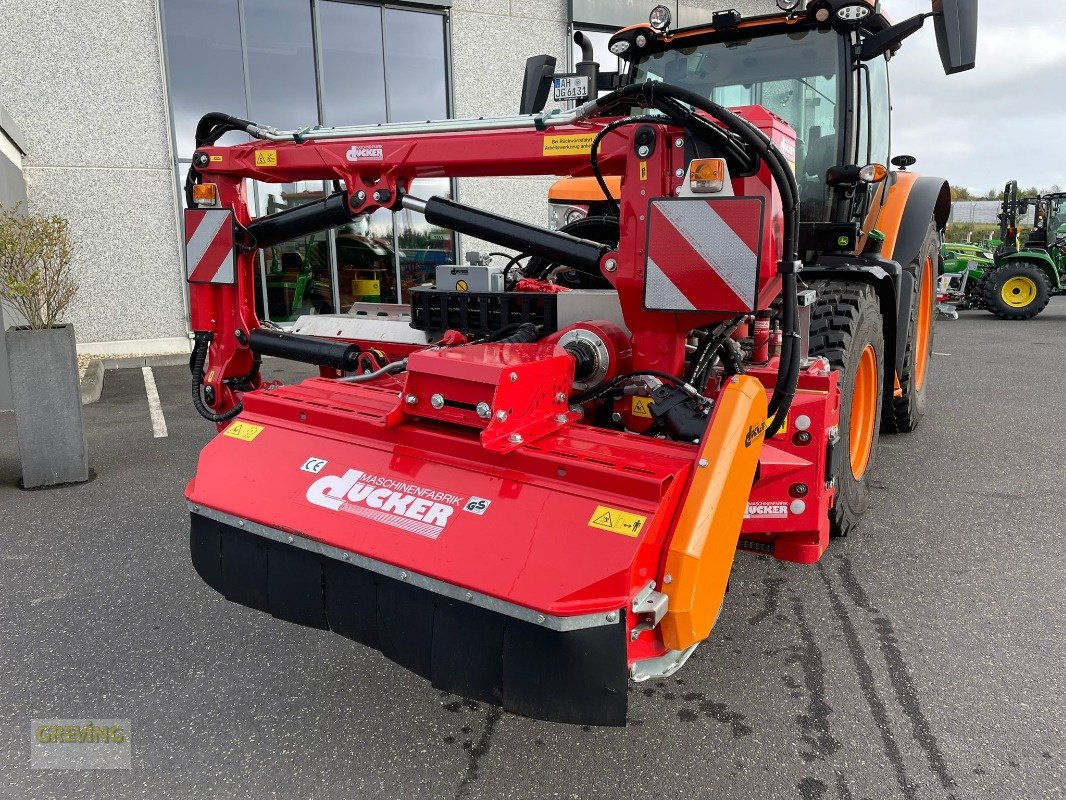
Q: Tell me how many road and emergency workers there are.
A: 0